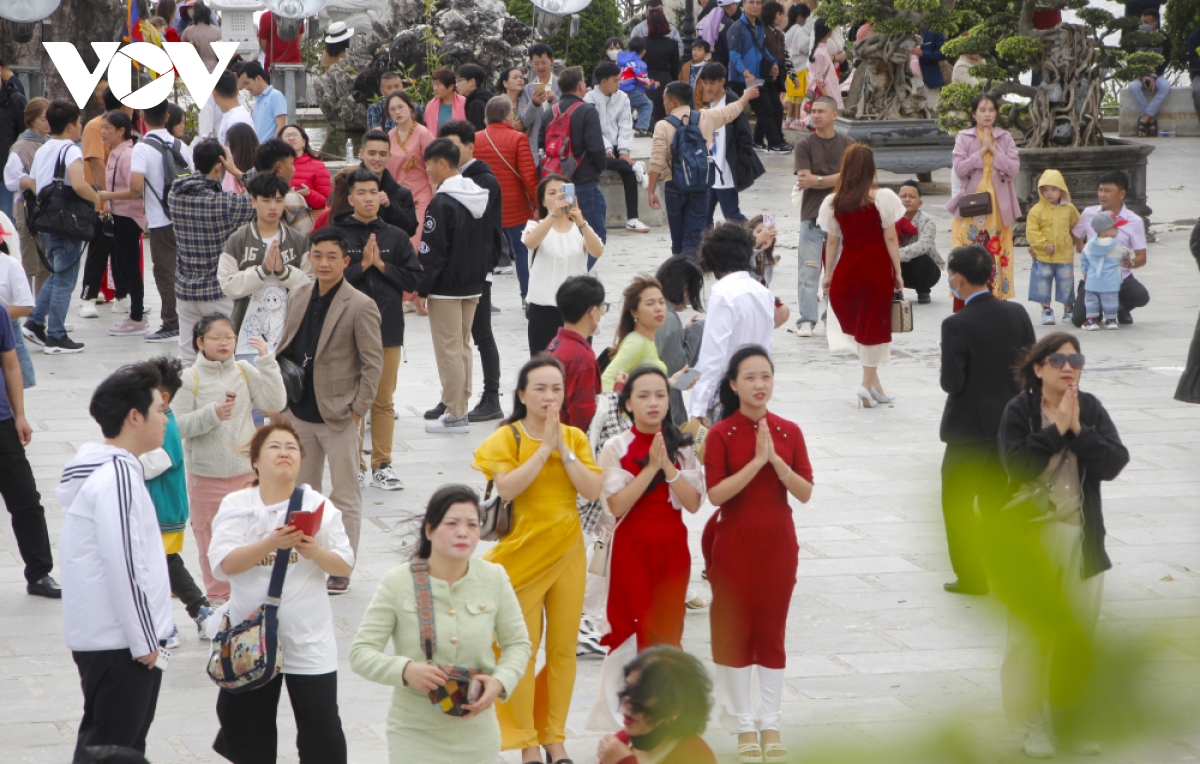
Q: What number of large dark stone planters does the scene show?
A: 2